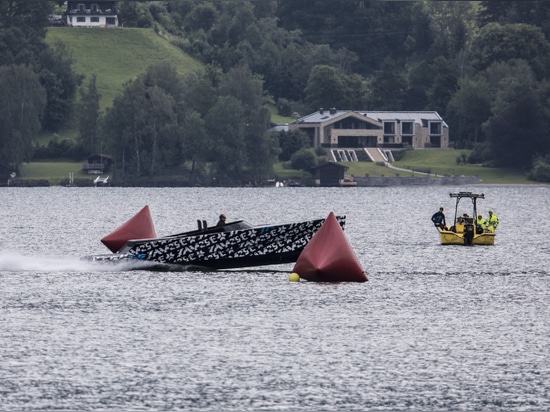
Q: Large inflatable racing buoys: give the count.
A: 2